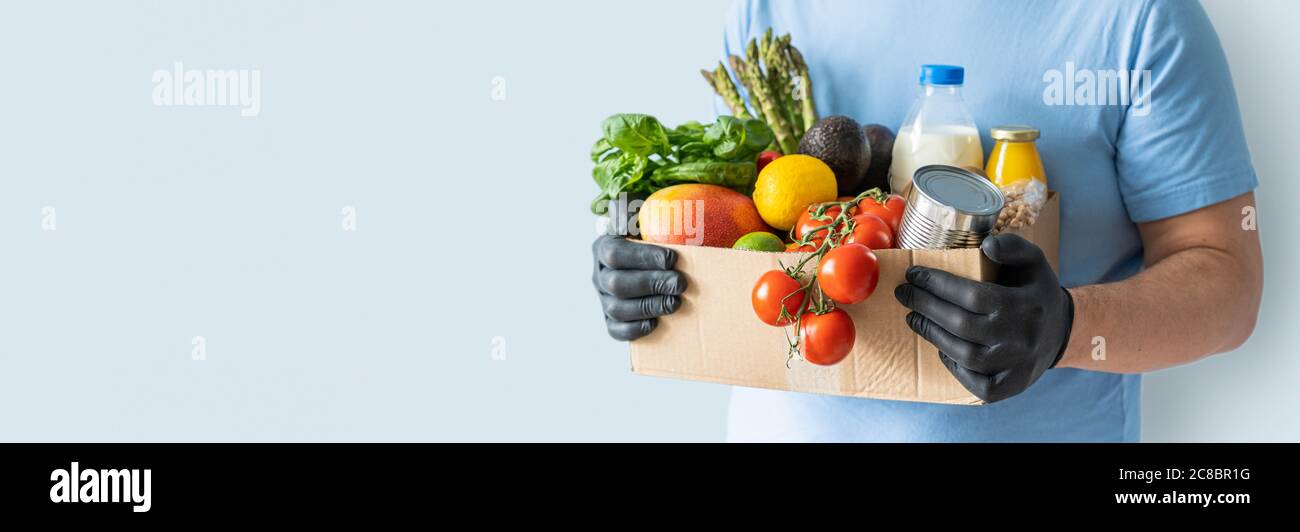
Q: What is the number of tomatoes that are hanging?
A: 3